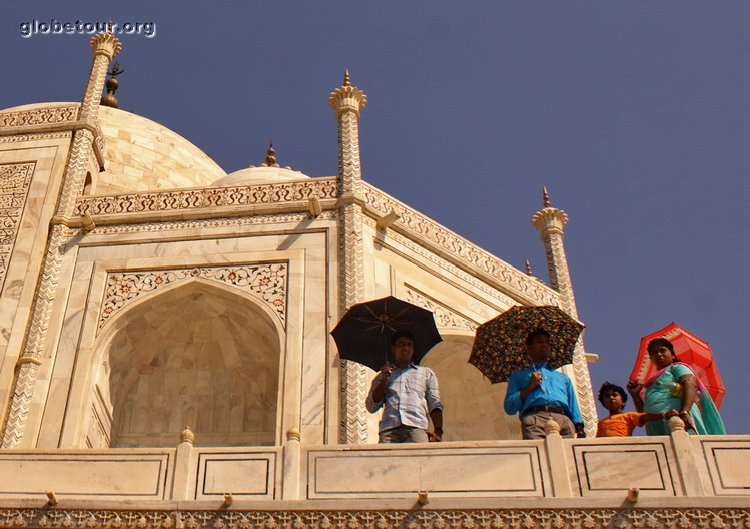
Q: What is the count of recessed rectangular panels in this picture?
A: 5